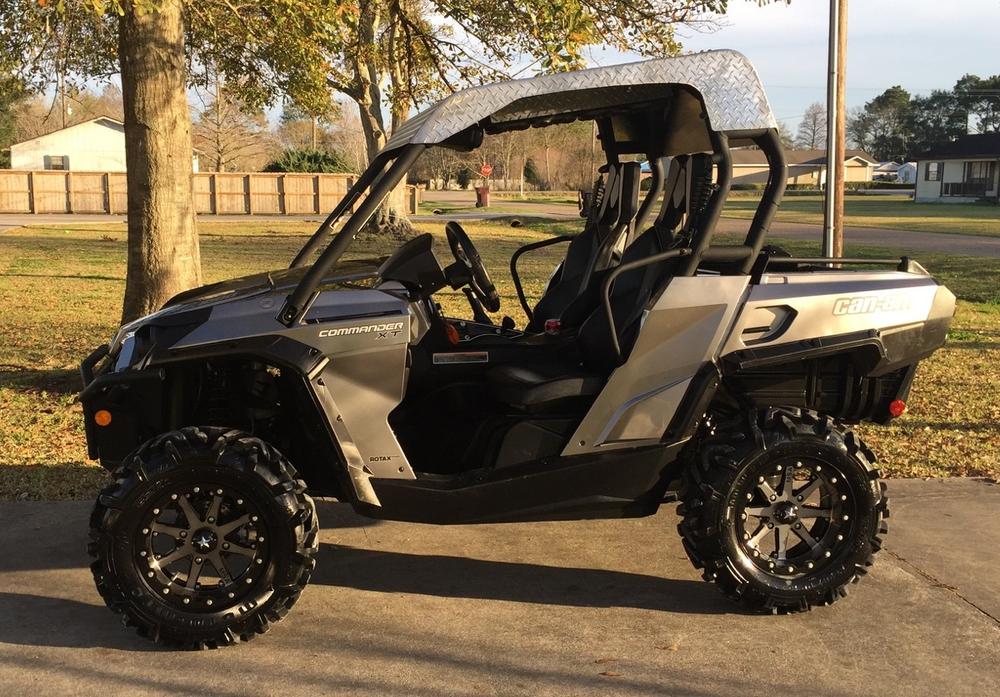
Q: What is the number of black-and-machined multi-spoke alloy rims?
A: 2